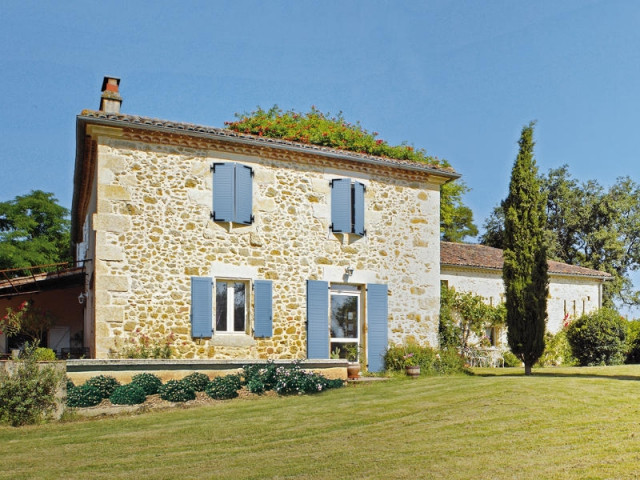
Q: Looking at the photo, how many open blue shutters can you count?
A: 4